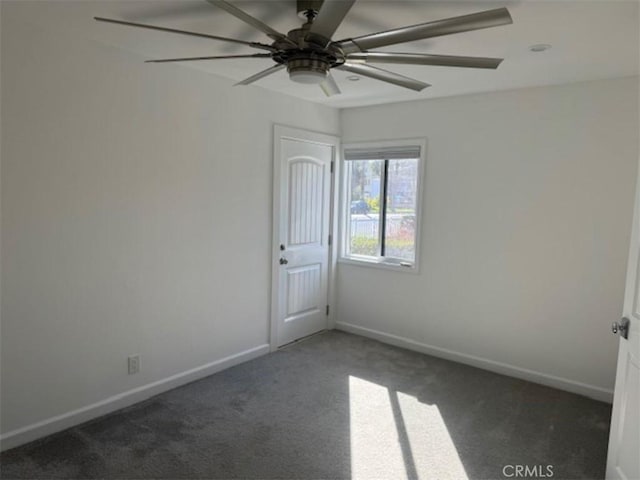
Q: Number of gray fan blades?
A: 9